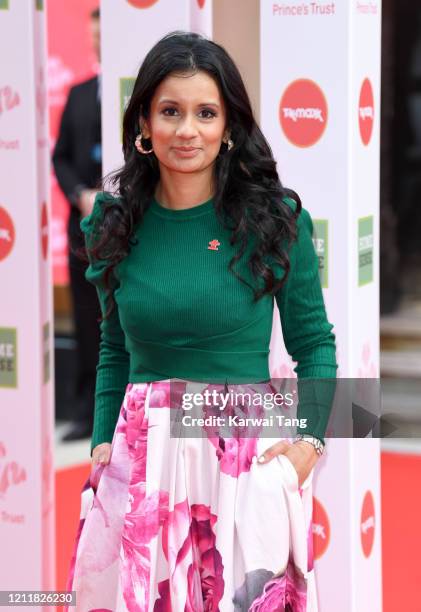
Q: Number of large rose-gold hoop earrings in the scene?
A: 2